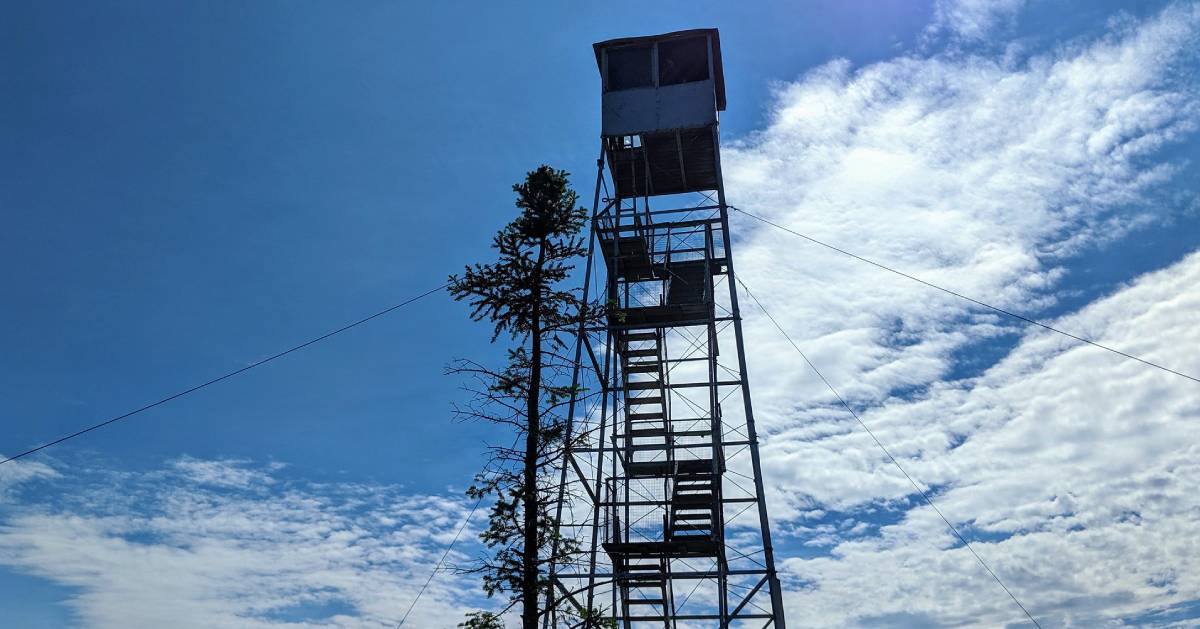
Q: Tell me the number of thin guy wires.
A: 4